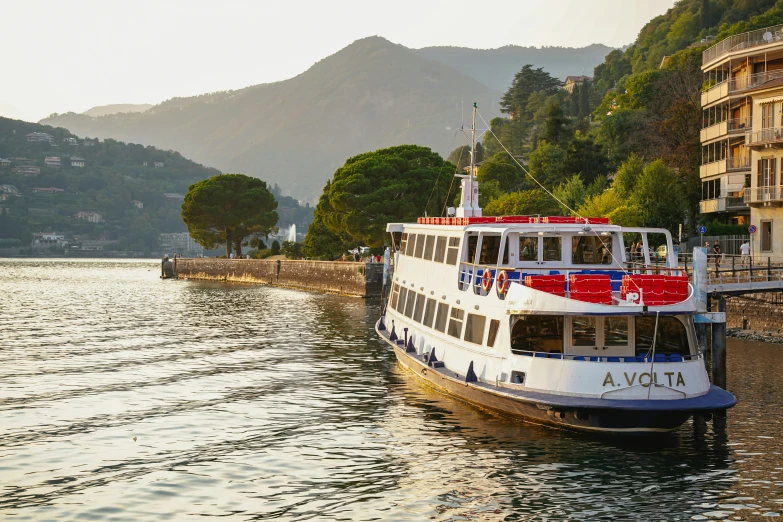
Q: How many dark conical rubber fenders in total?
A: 5